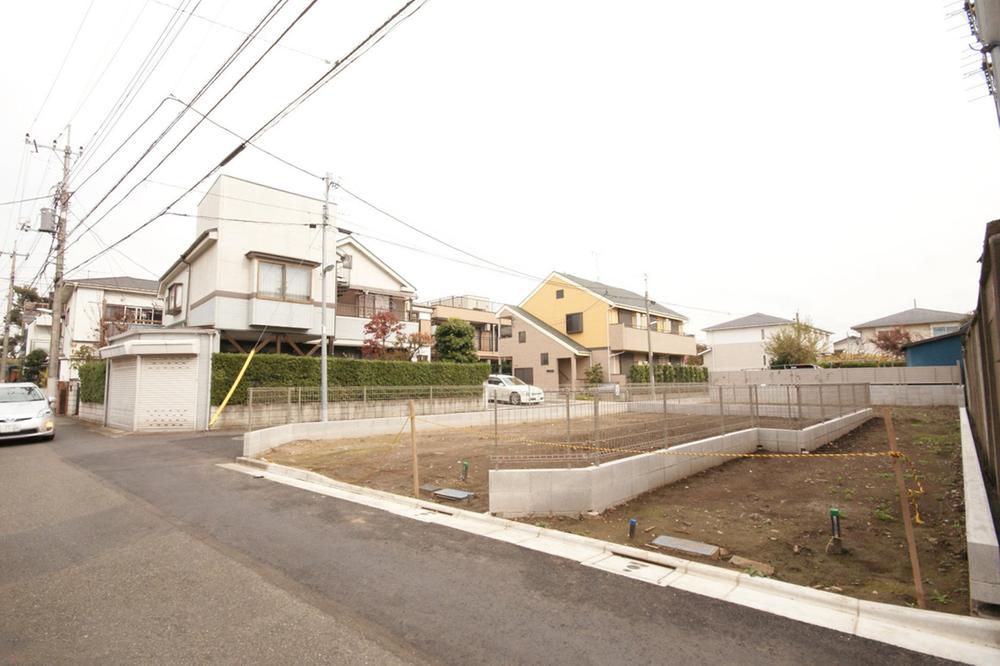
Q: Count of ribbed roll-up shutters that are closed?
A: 2